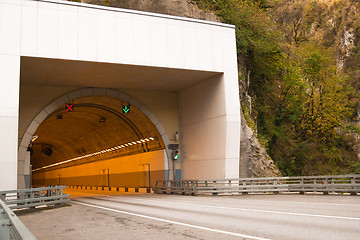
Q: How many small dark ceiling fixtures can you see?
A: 2